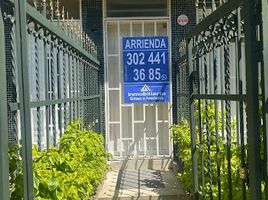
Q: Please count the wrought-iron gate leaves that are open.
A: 2